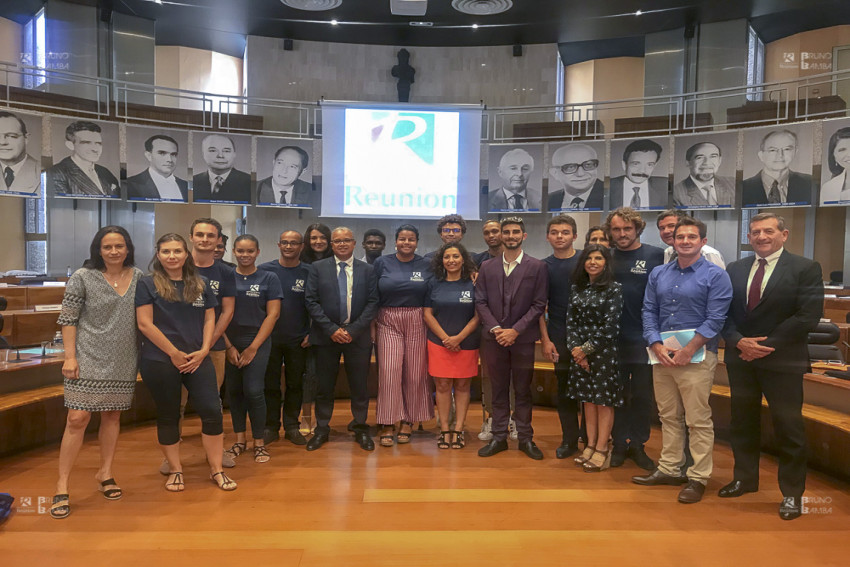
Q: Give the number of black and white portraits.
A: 11